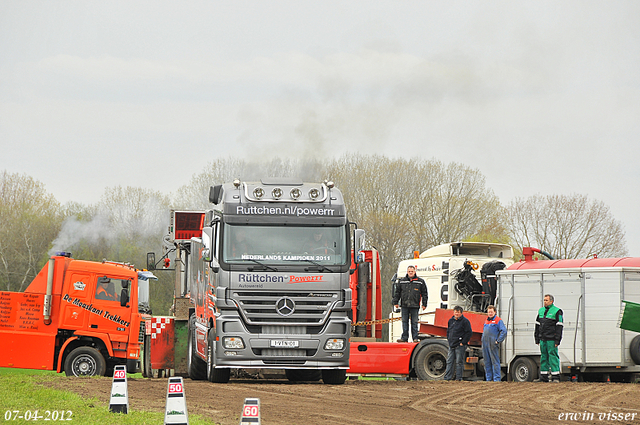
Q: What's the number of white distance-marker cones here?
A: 3